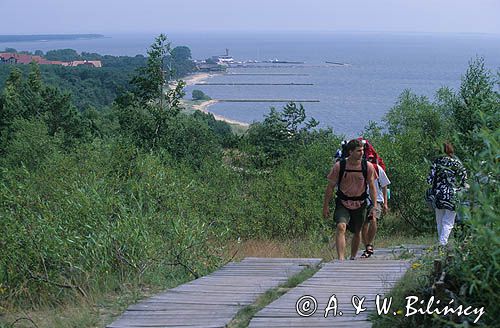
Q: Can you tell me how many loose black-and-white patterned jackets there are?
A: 1